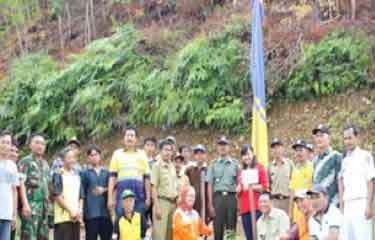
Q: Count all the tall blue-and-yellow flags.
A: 1